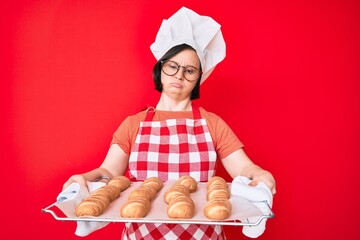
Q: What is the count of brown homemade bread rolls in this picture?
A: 12